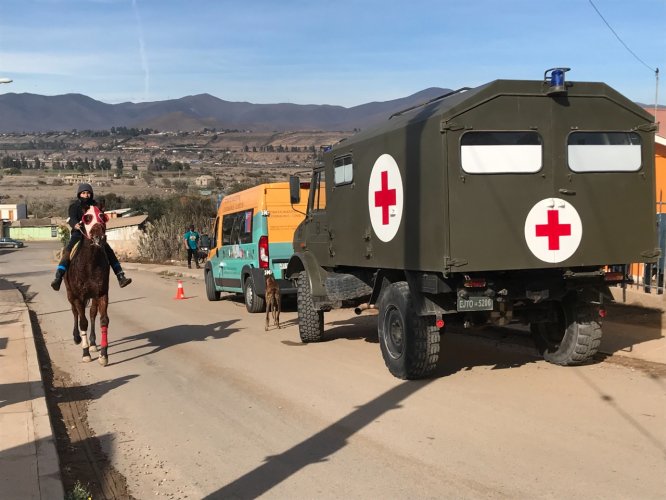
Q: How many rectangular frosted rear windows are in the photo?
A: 2